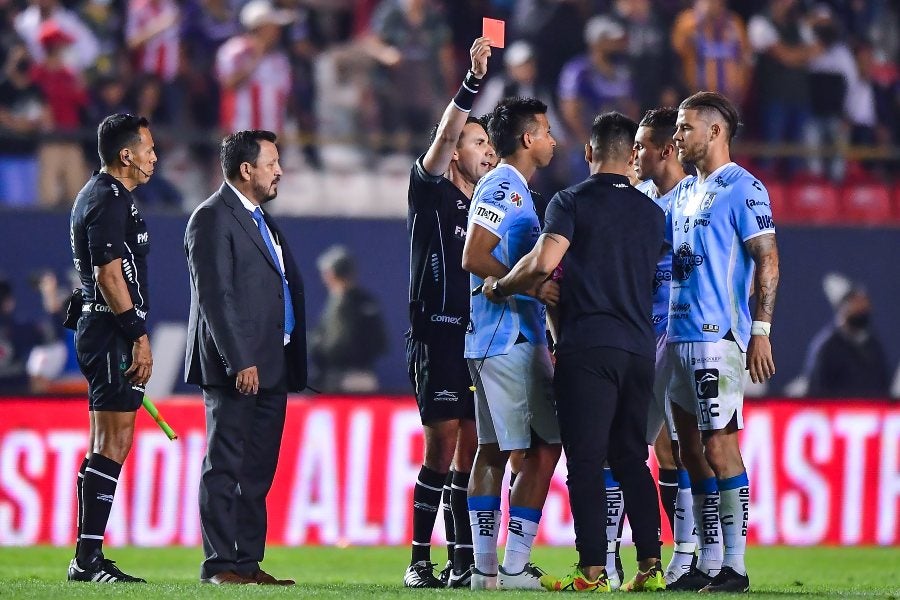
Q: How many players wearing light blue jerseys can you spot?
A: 3